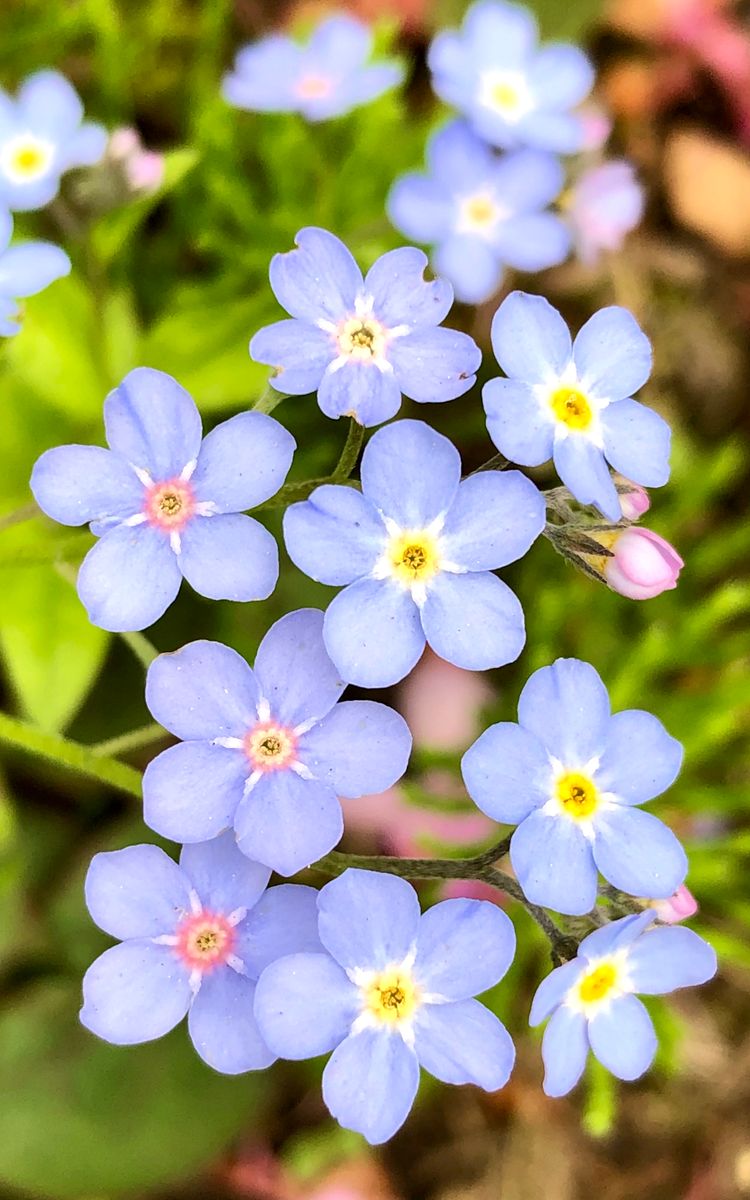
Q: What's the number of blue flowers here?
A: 14